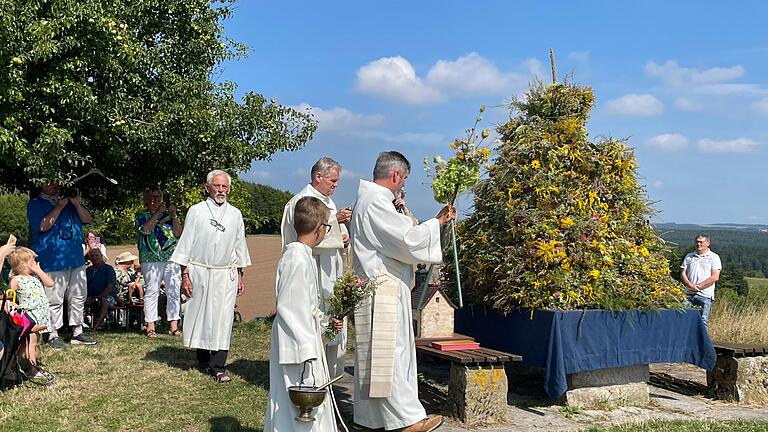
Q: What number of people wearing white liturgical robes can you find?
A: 4